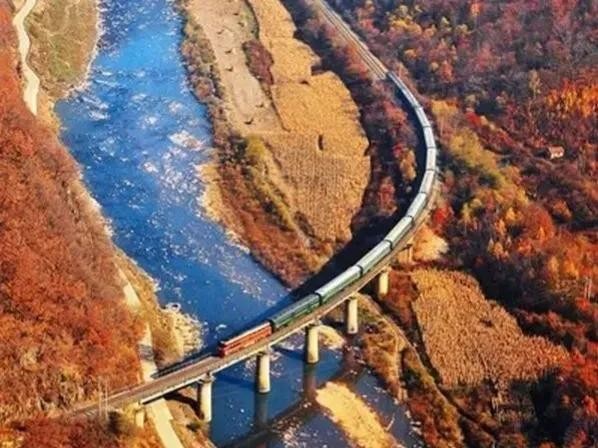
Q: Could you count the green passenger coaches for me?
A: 11